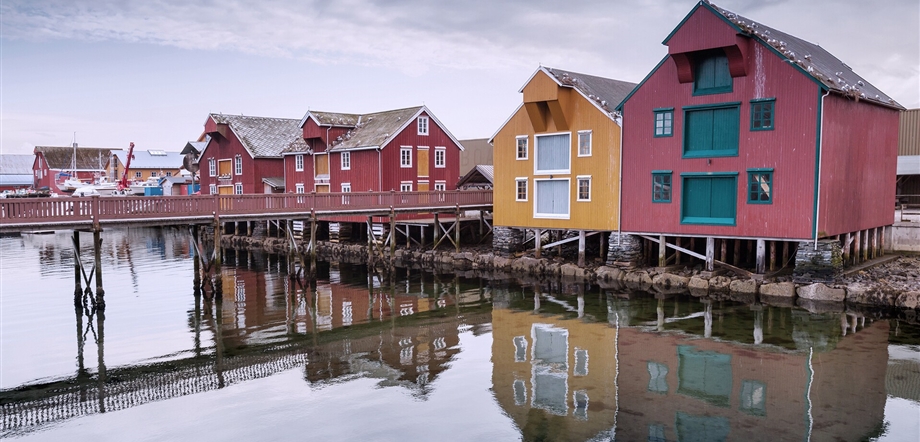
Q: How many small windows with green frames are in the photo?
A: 4